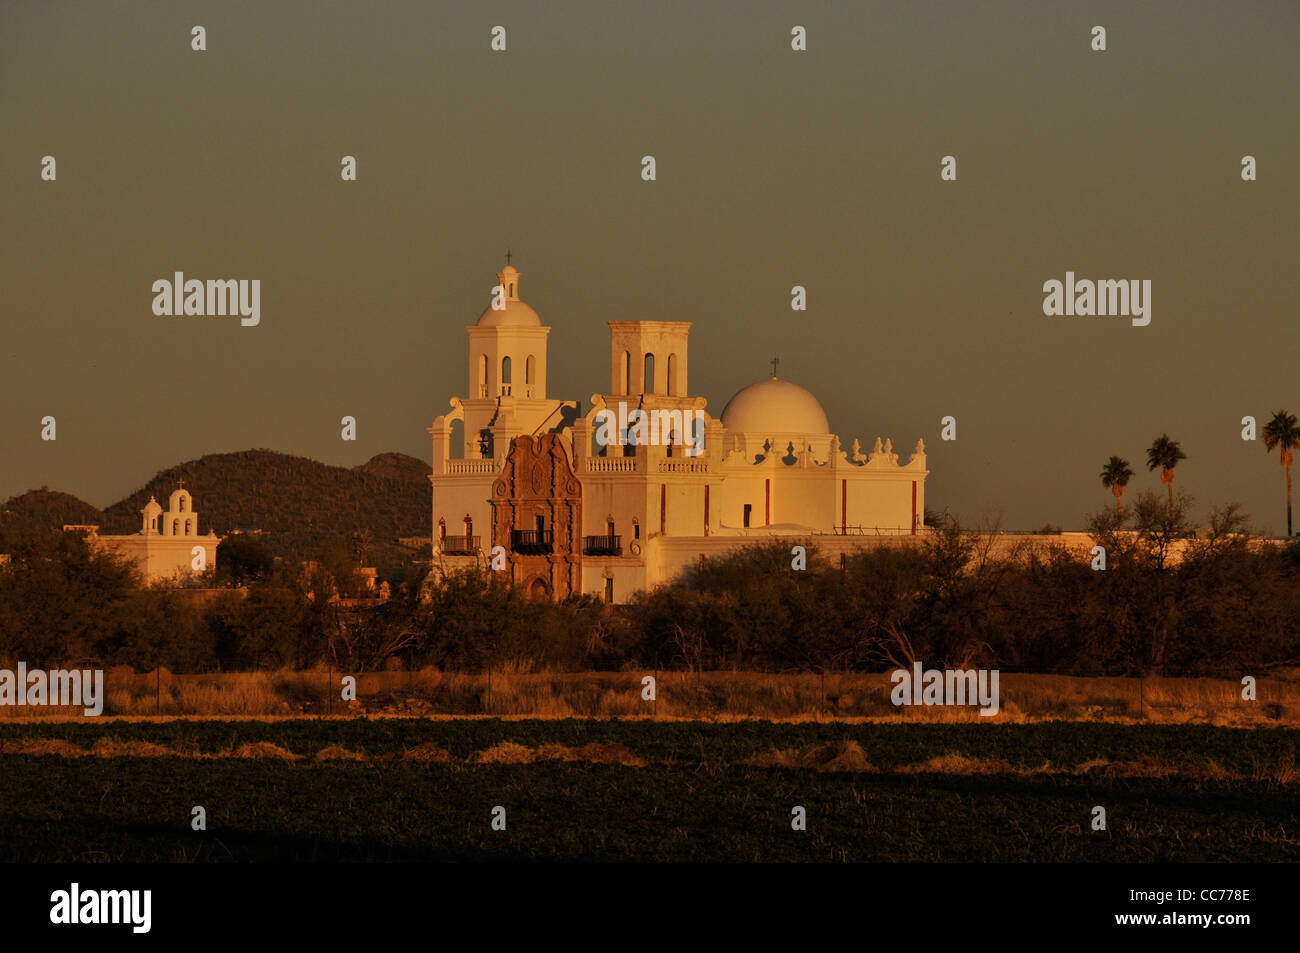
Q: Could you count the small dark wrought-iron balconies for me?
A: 3